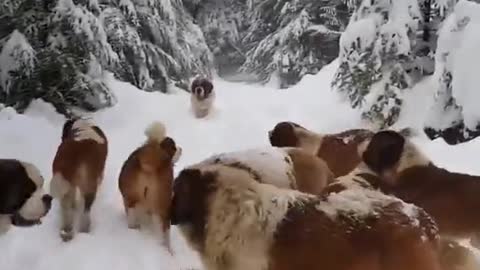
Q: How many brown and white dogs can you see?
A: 8